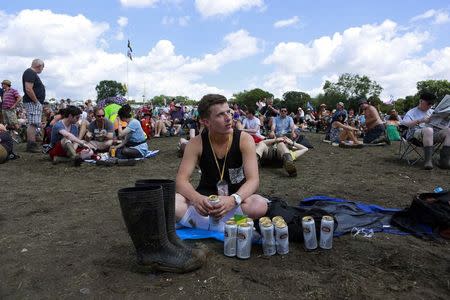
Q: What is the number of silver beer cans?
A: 11